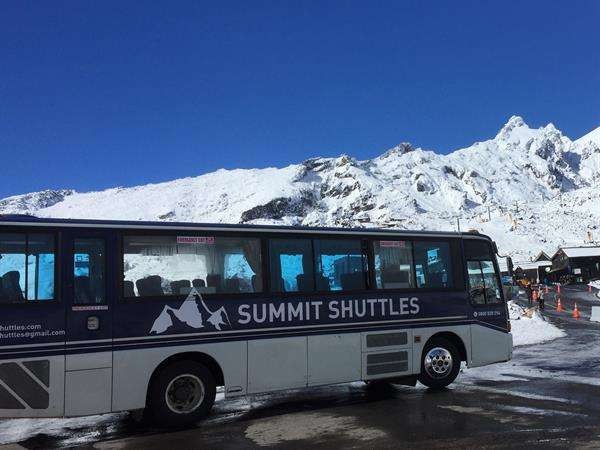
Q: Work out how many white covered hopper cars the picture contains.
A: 0